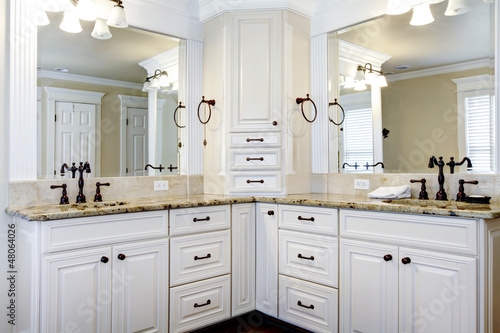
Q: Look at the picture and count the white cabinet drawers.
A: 9